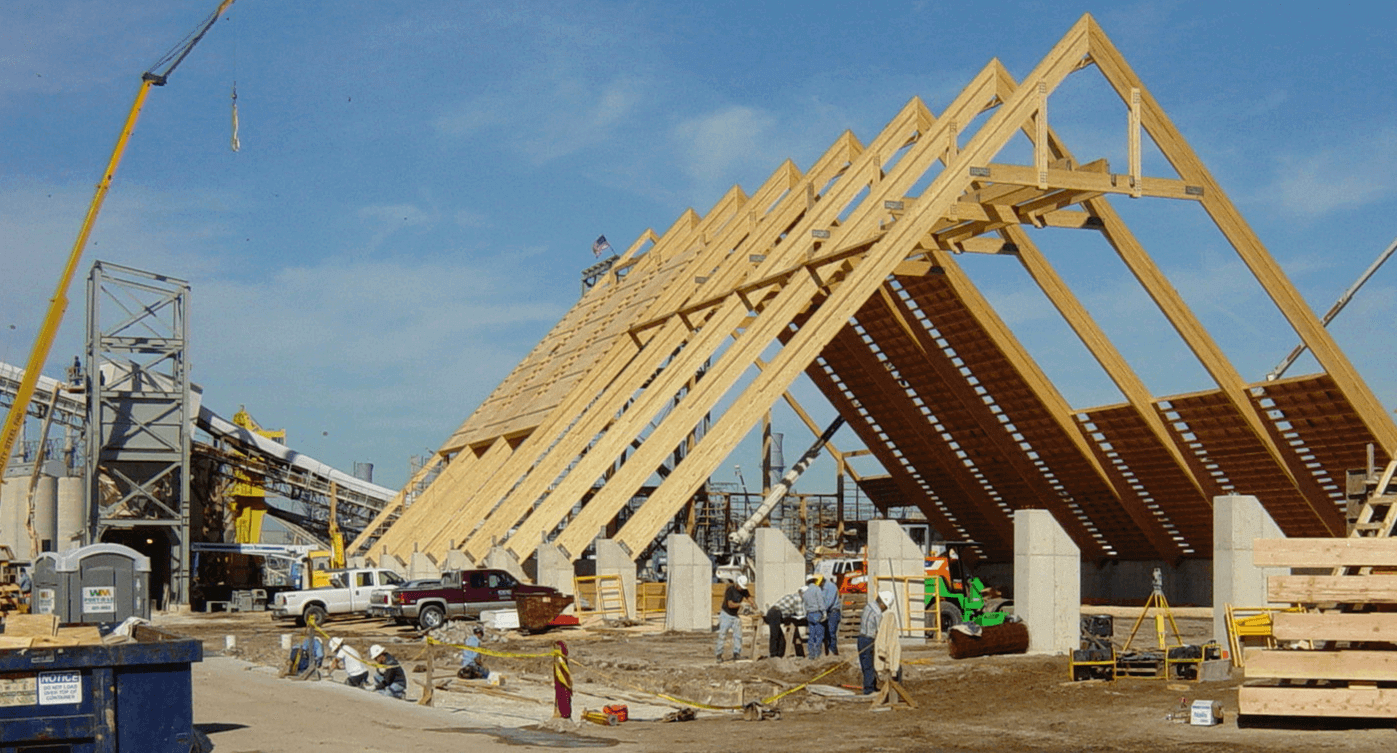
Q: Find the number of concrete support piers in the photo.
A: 12